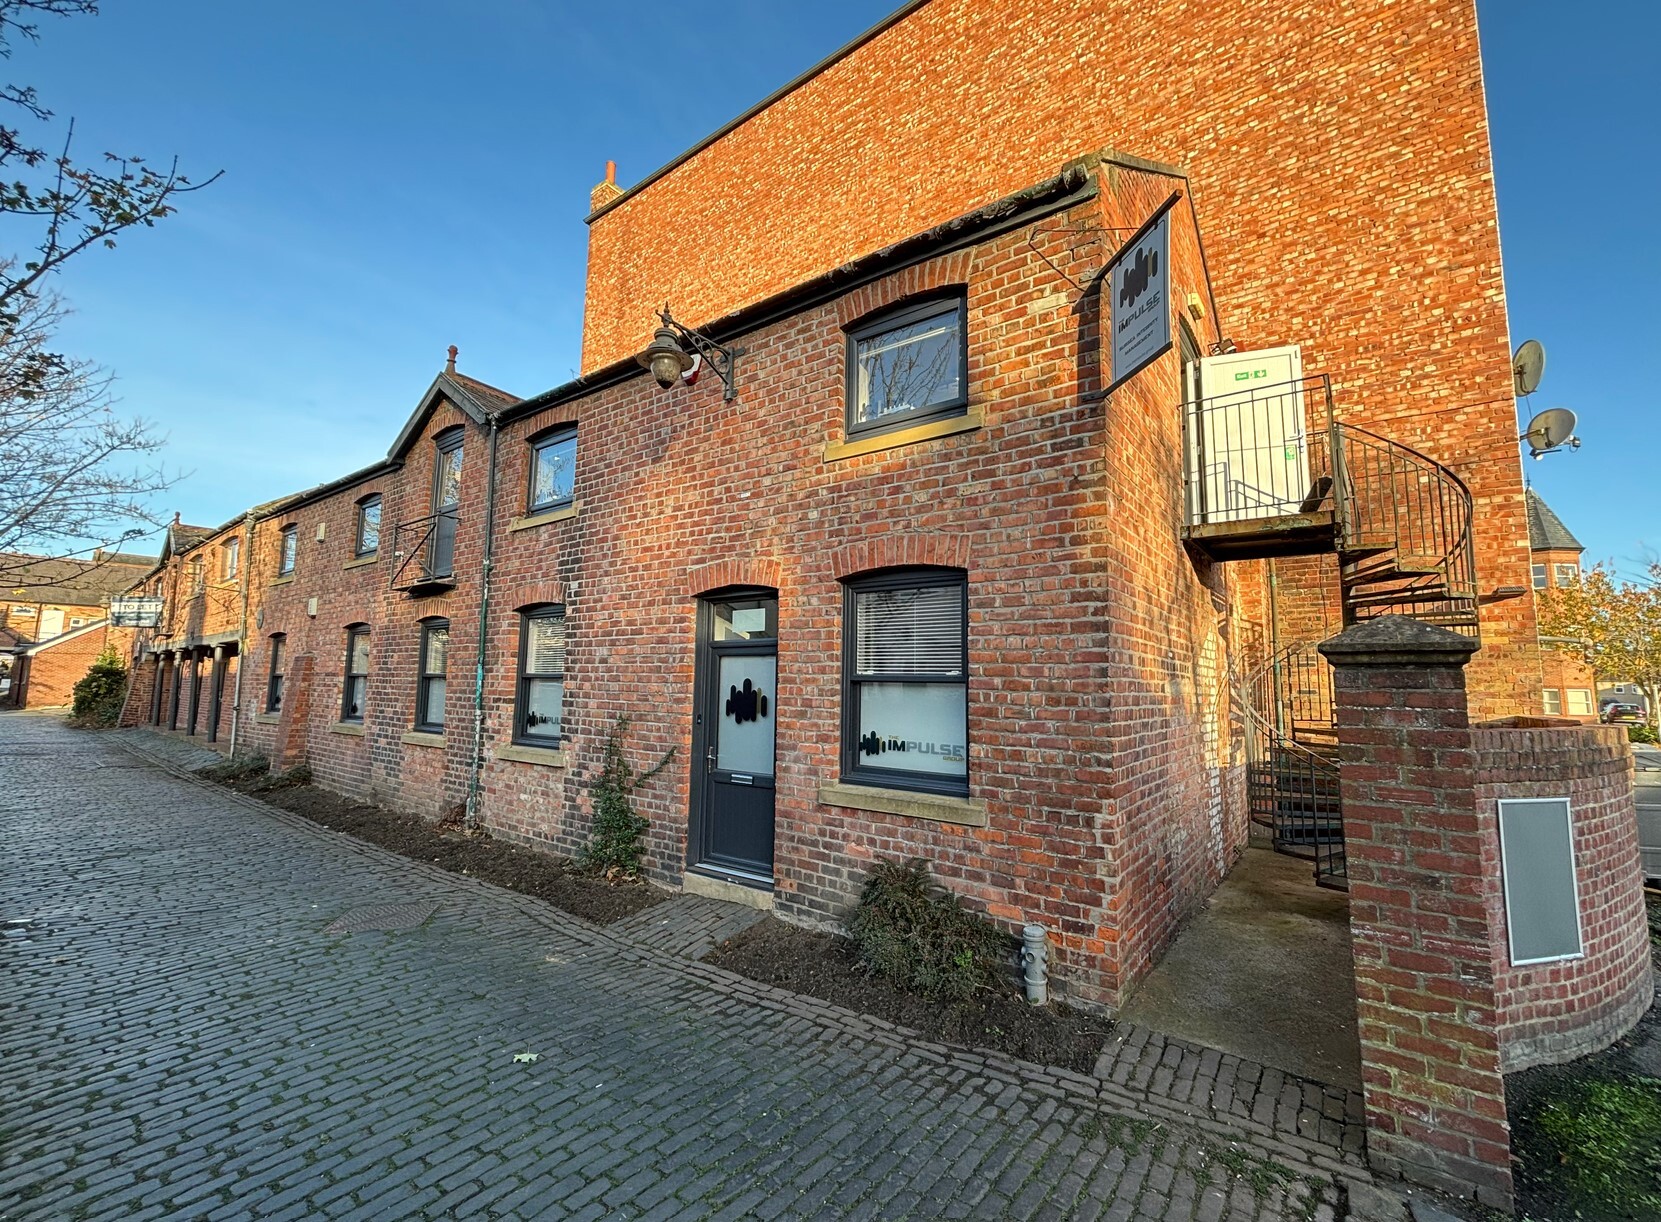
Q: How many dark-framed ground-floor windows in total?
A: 5